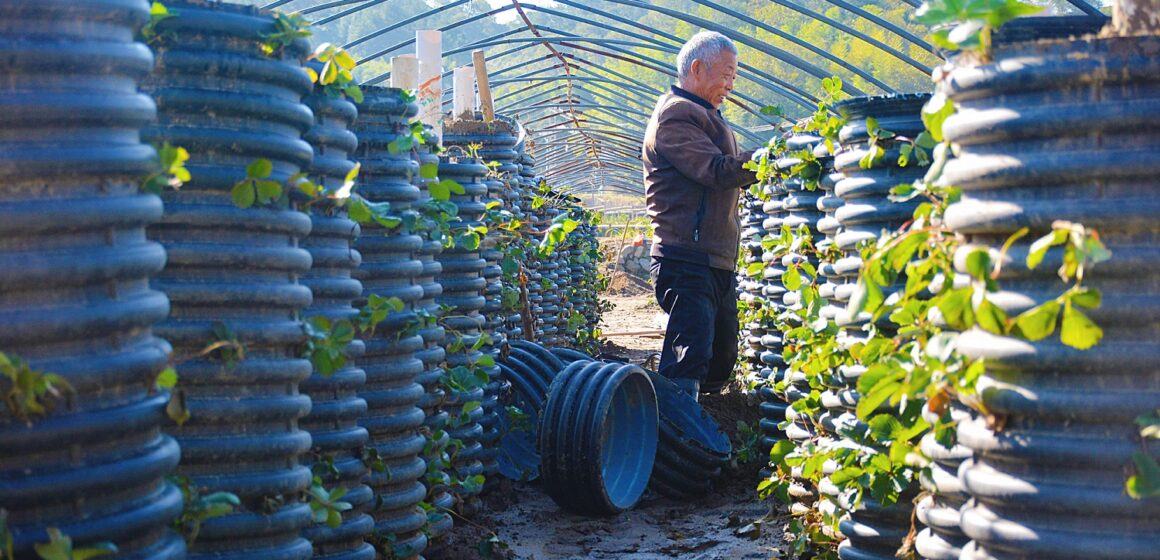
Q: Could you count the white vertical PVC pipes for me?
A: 3